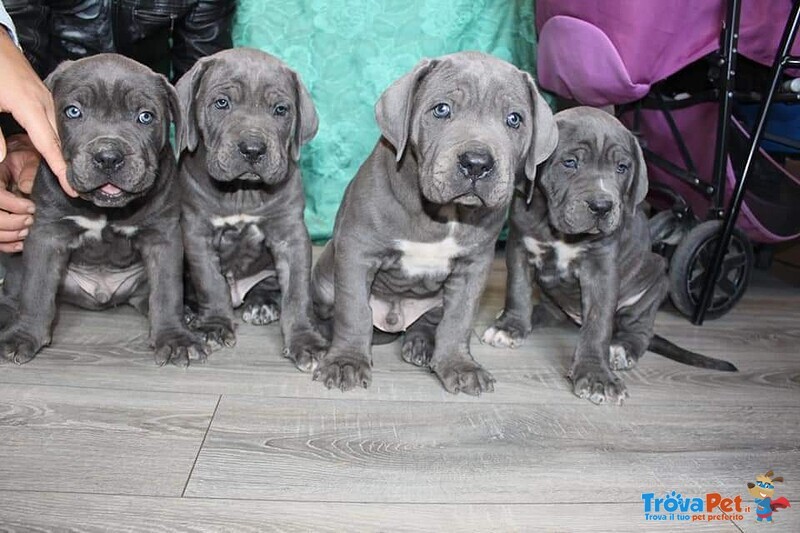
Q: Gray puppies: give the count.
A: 4